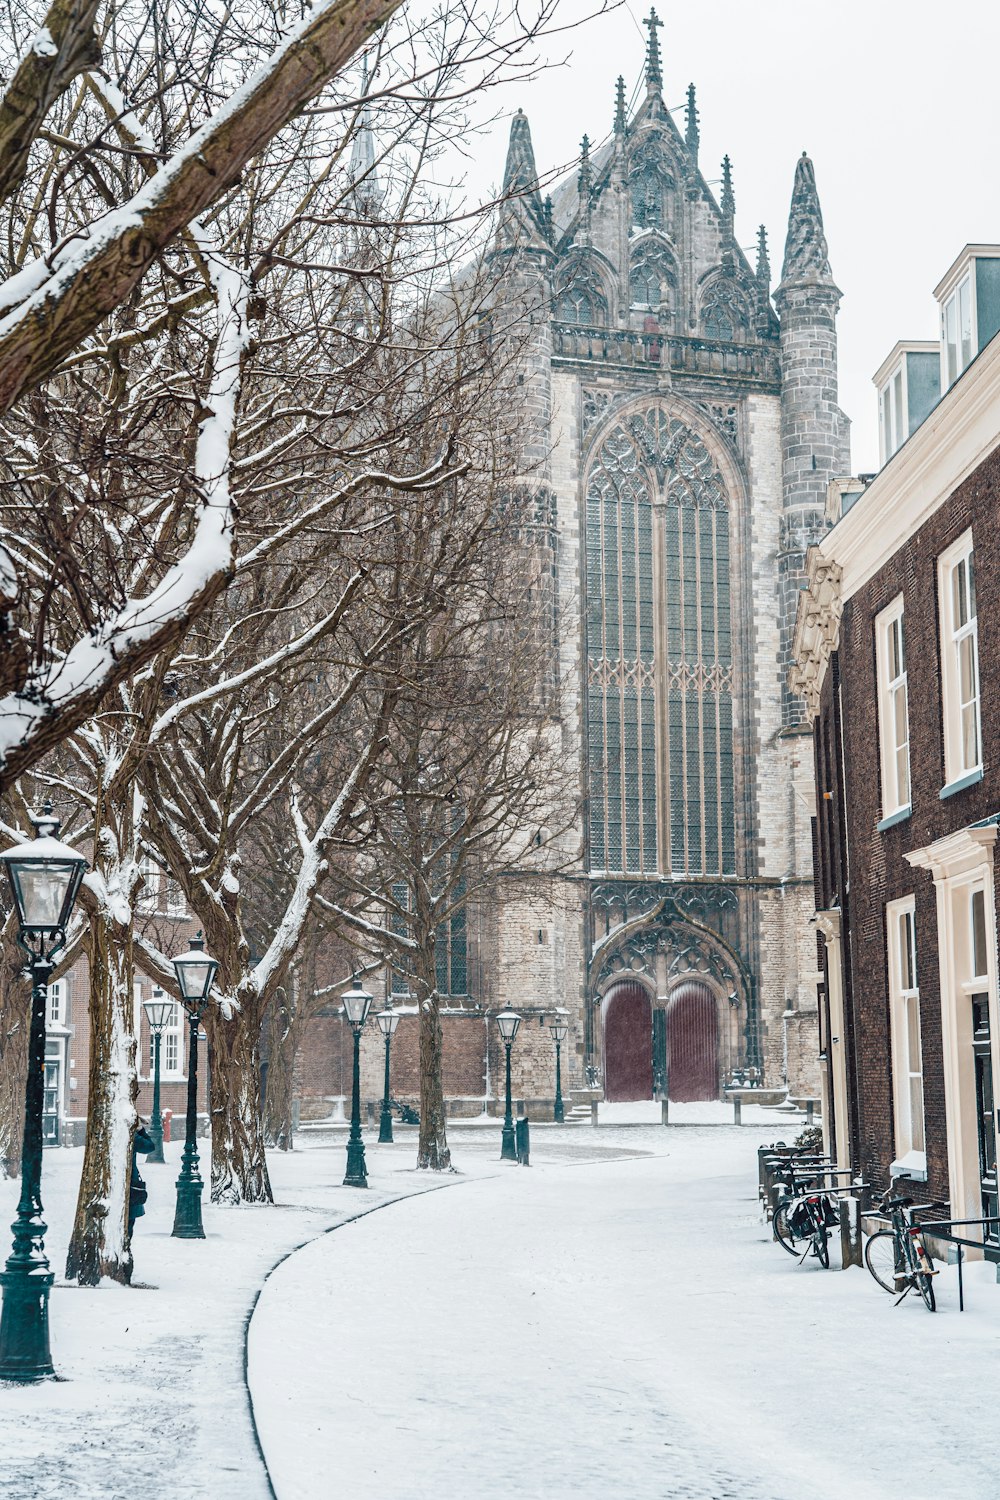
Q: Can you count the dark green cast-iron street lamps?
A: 7